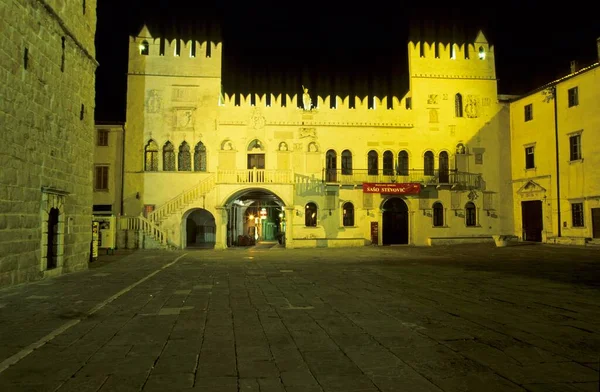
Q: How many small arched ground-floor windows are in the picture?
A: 4